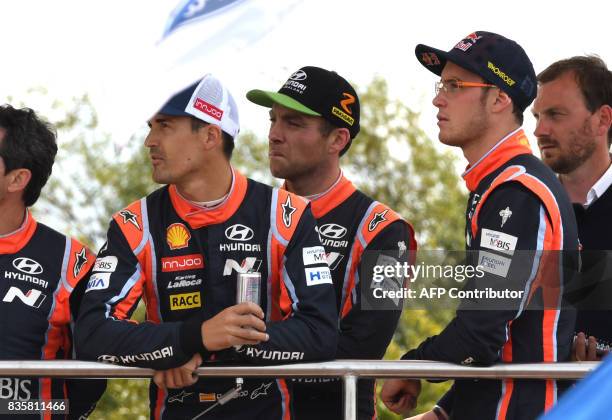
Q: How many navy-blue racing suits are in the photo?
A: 4